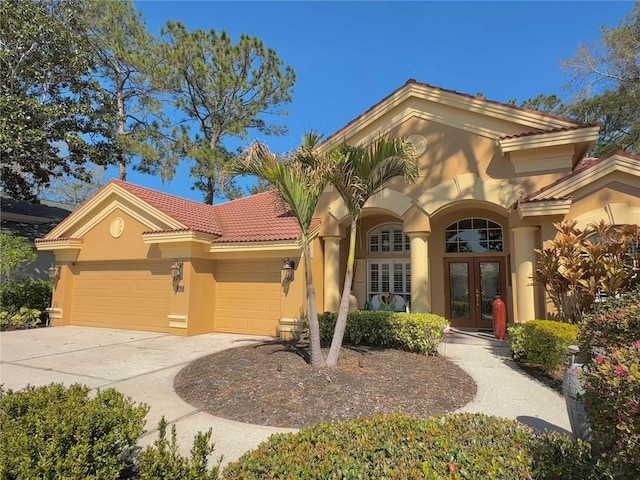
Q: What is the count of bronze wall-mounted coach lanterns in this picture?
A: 3